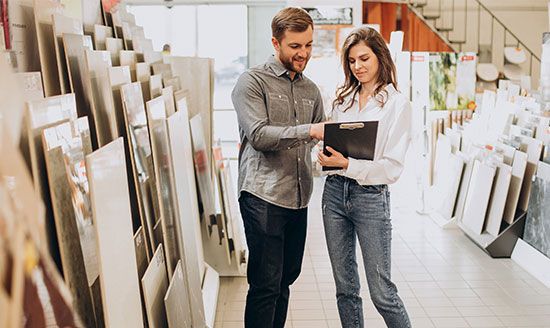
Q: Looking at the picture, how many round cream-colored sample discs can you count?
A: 2